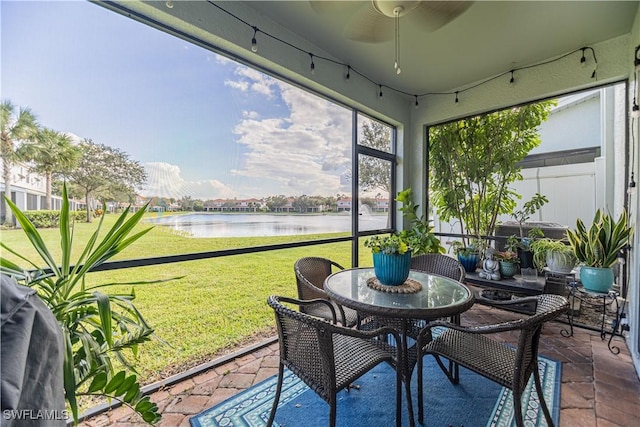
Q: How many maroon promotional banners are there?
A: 0